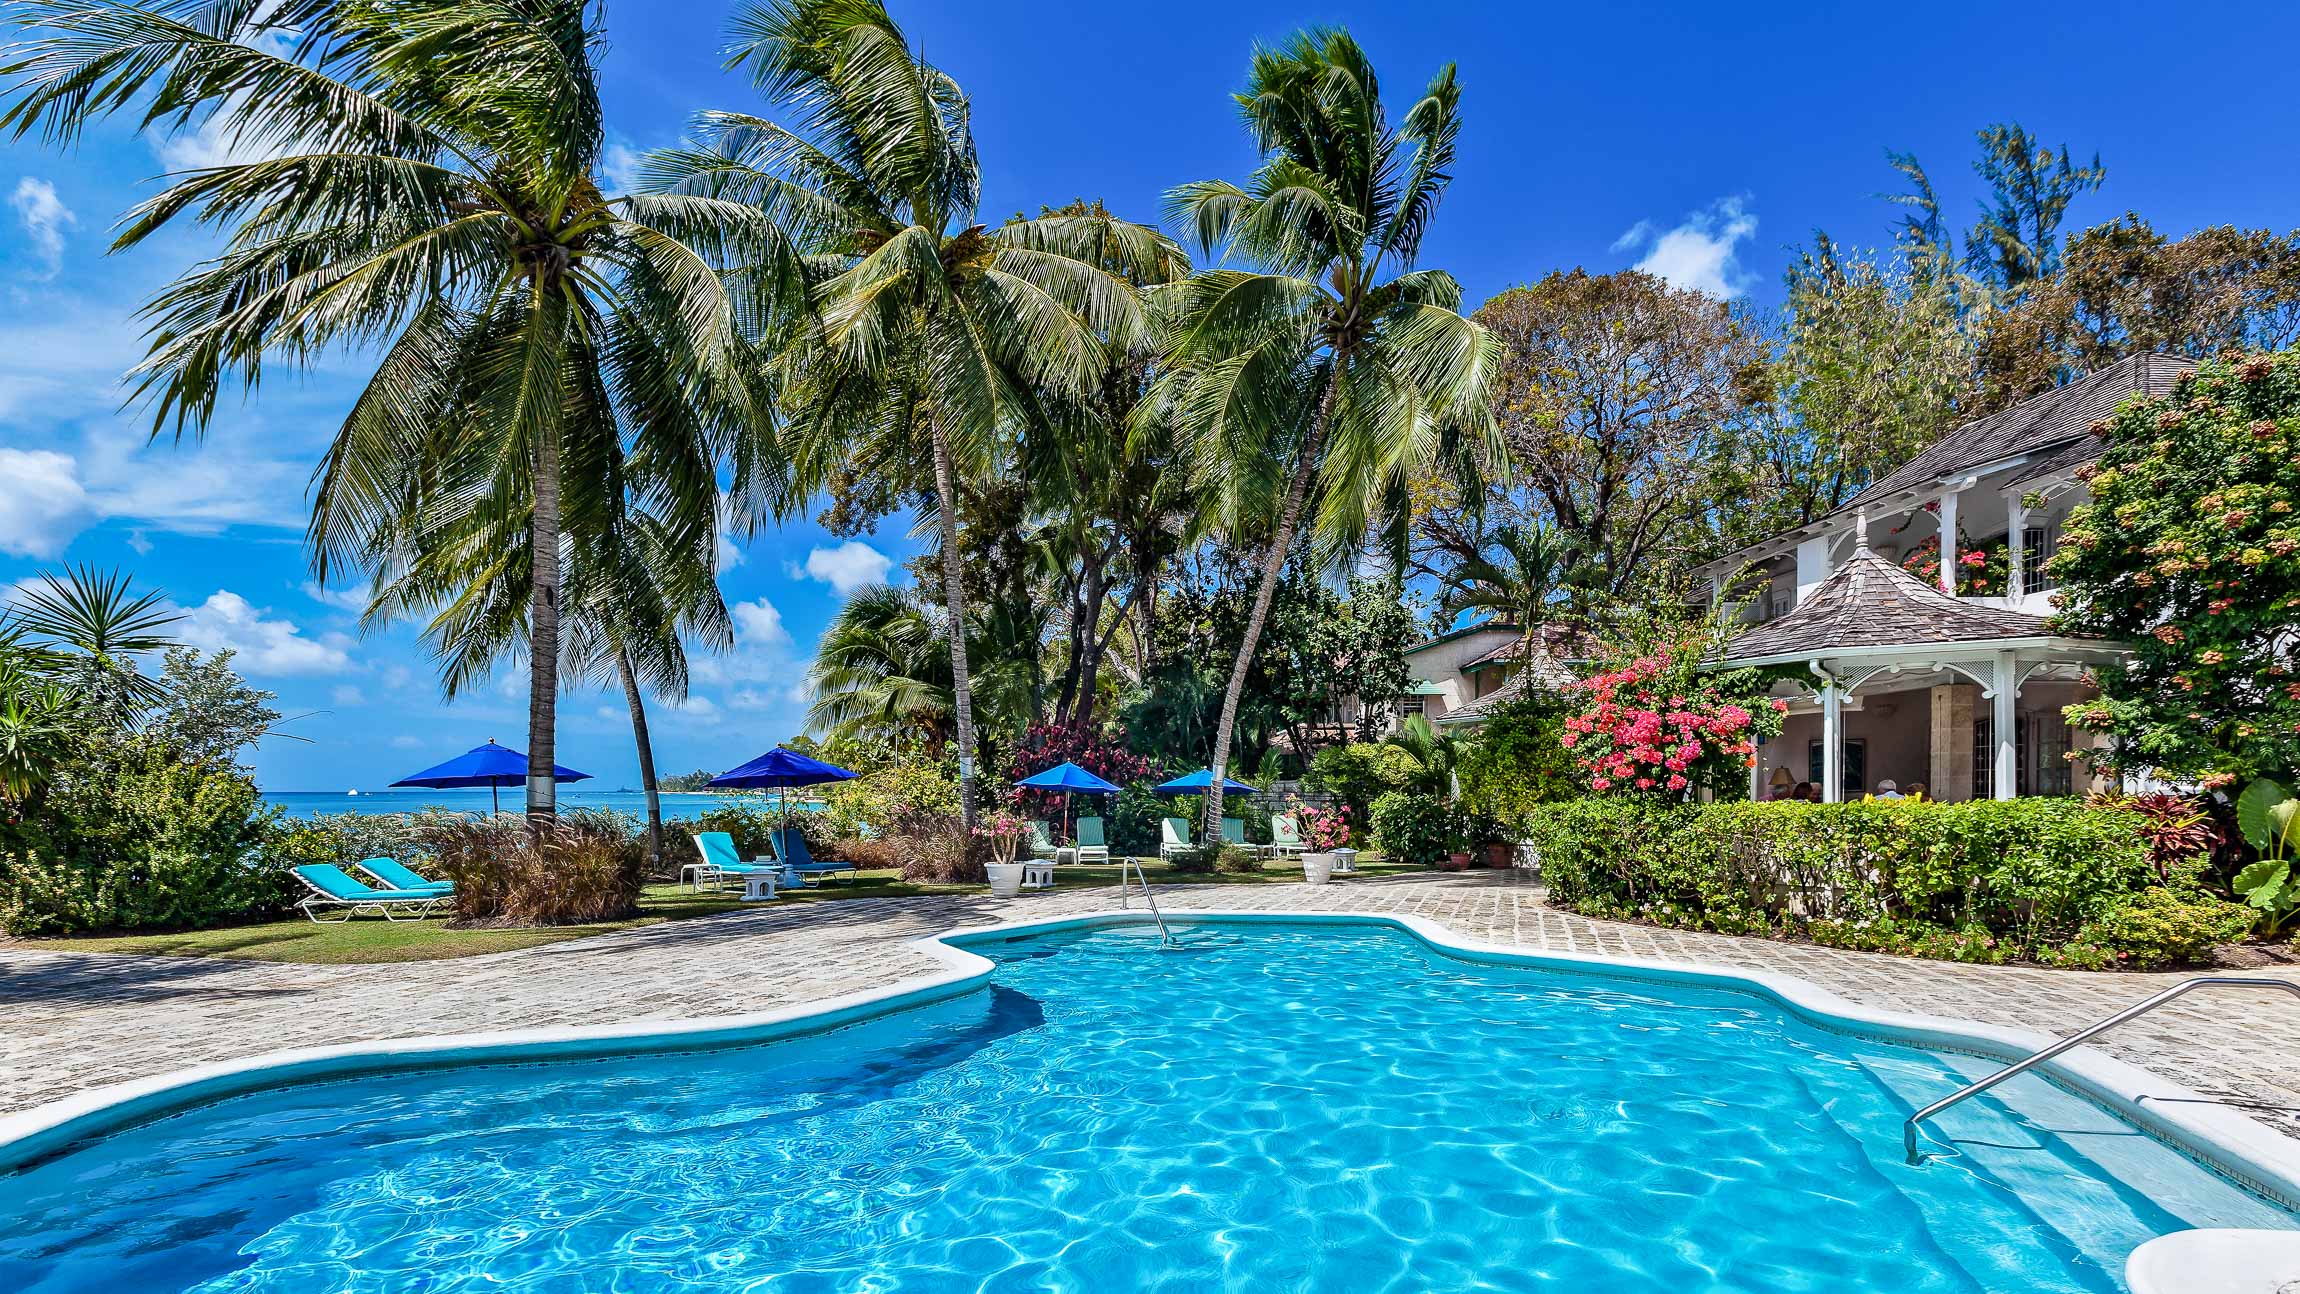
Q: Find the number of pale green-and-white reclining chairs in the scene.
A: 5